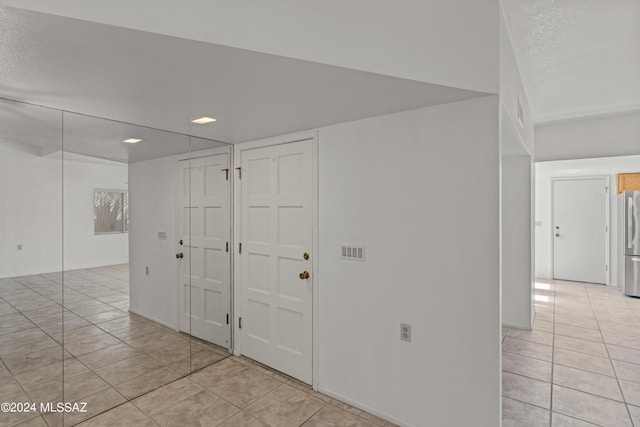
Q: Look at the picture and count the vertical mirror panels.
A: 3